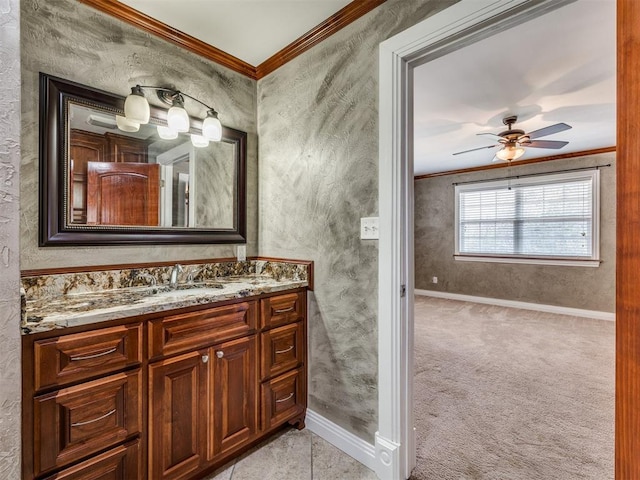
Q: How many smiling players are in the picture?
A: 0